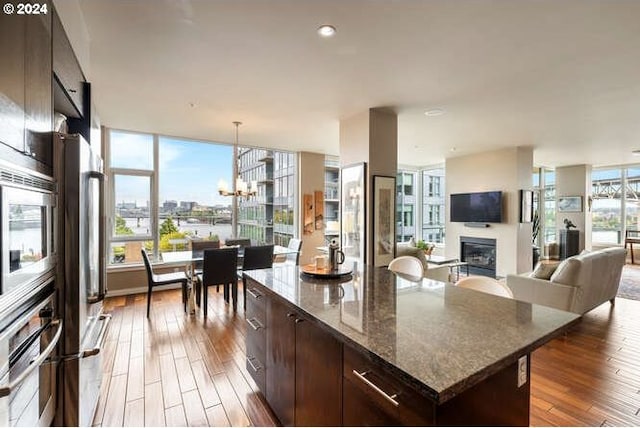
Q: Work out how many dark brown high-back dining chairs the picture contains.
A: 6